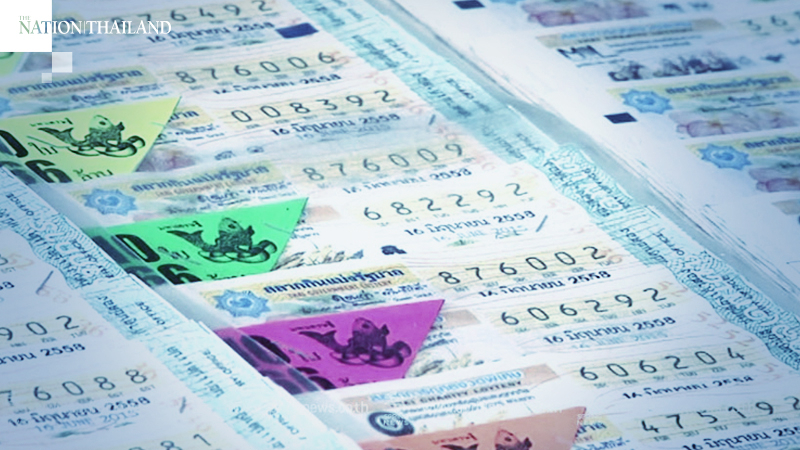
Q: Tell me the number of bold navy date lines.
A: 12